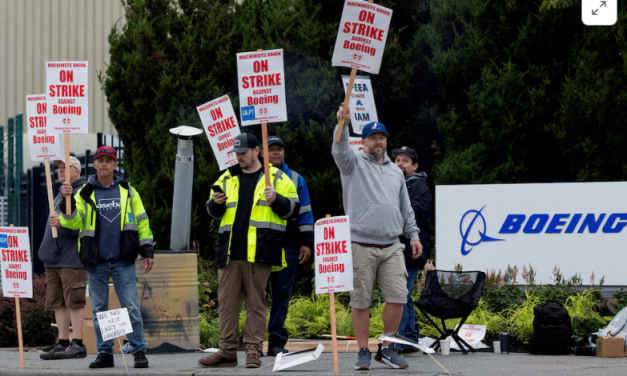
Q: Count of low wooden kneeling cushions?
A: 0